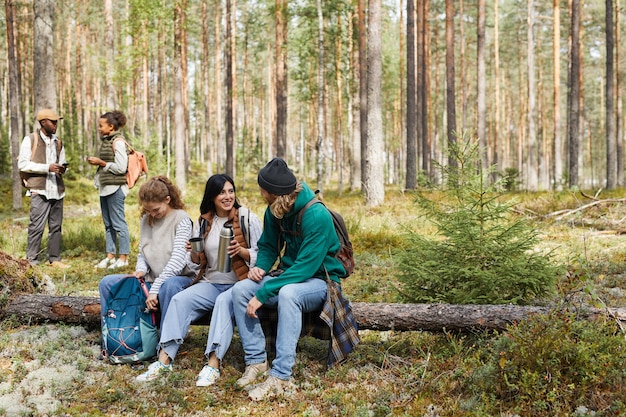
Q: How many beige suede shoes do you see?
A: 2